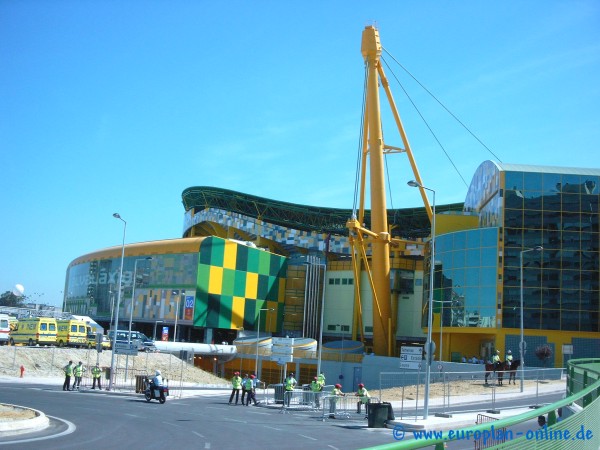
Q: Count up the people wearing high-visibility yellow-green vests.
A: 12